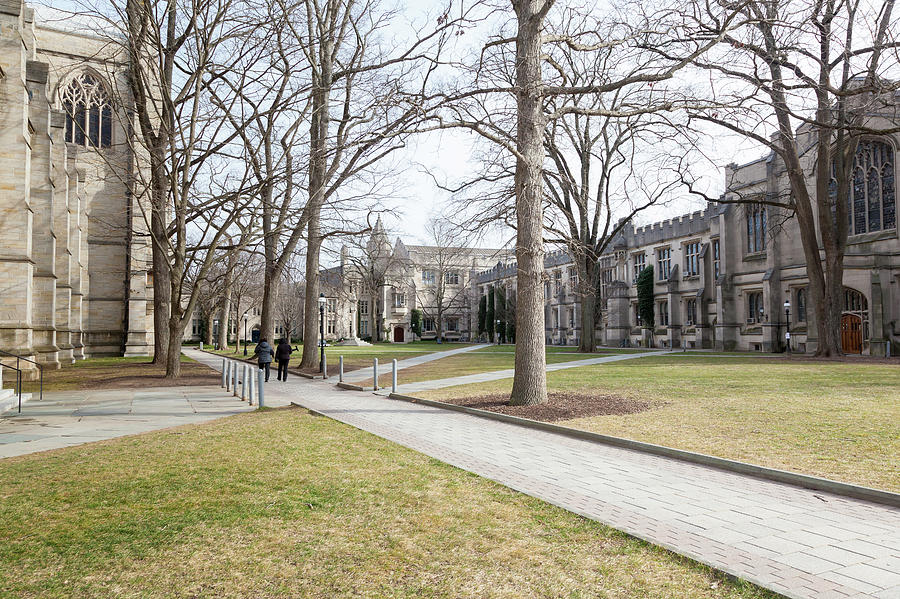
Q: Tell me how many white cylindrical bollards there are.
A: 10